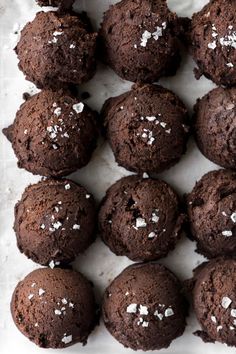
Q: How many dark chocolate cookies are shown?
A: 12